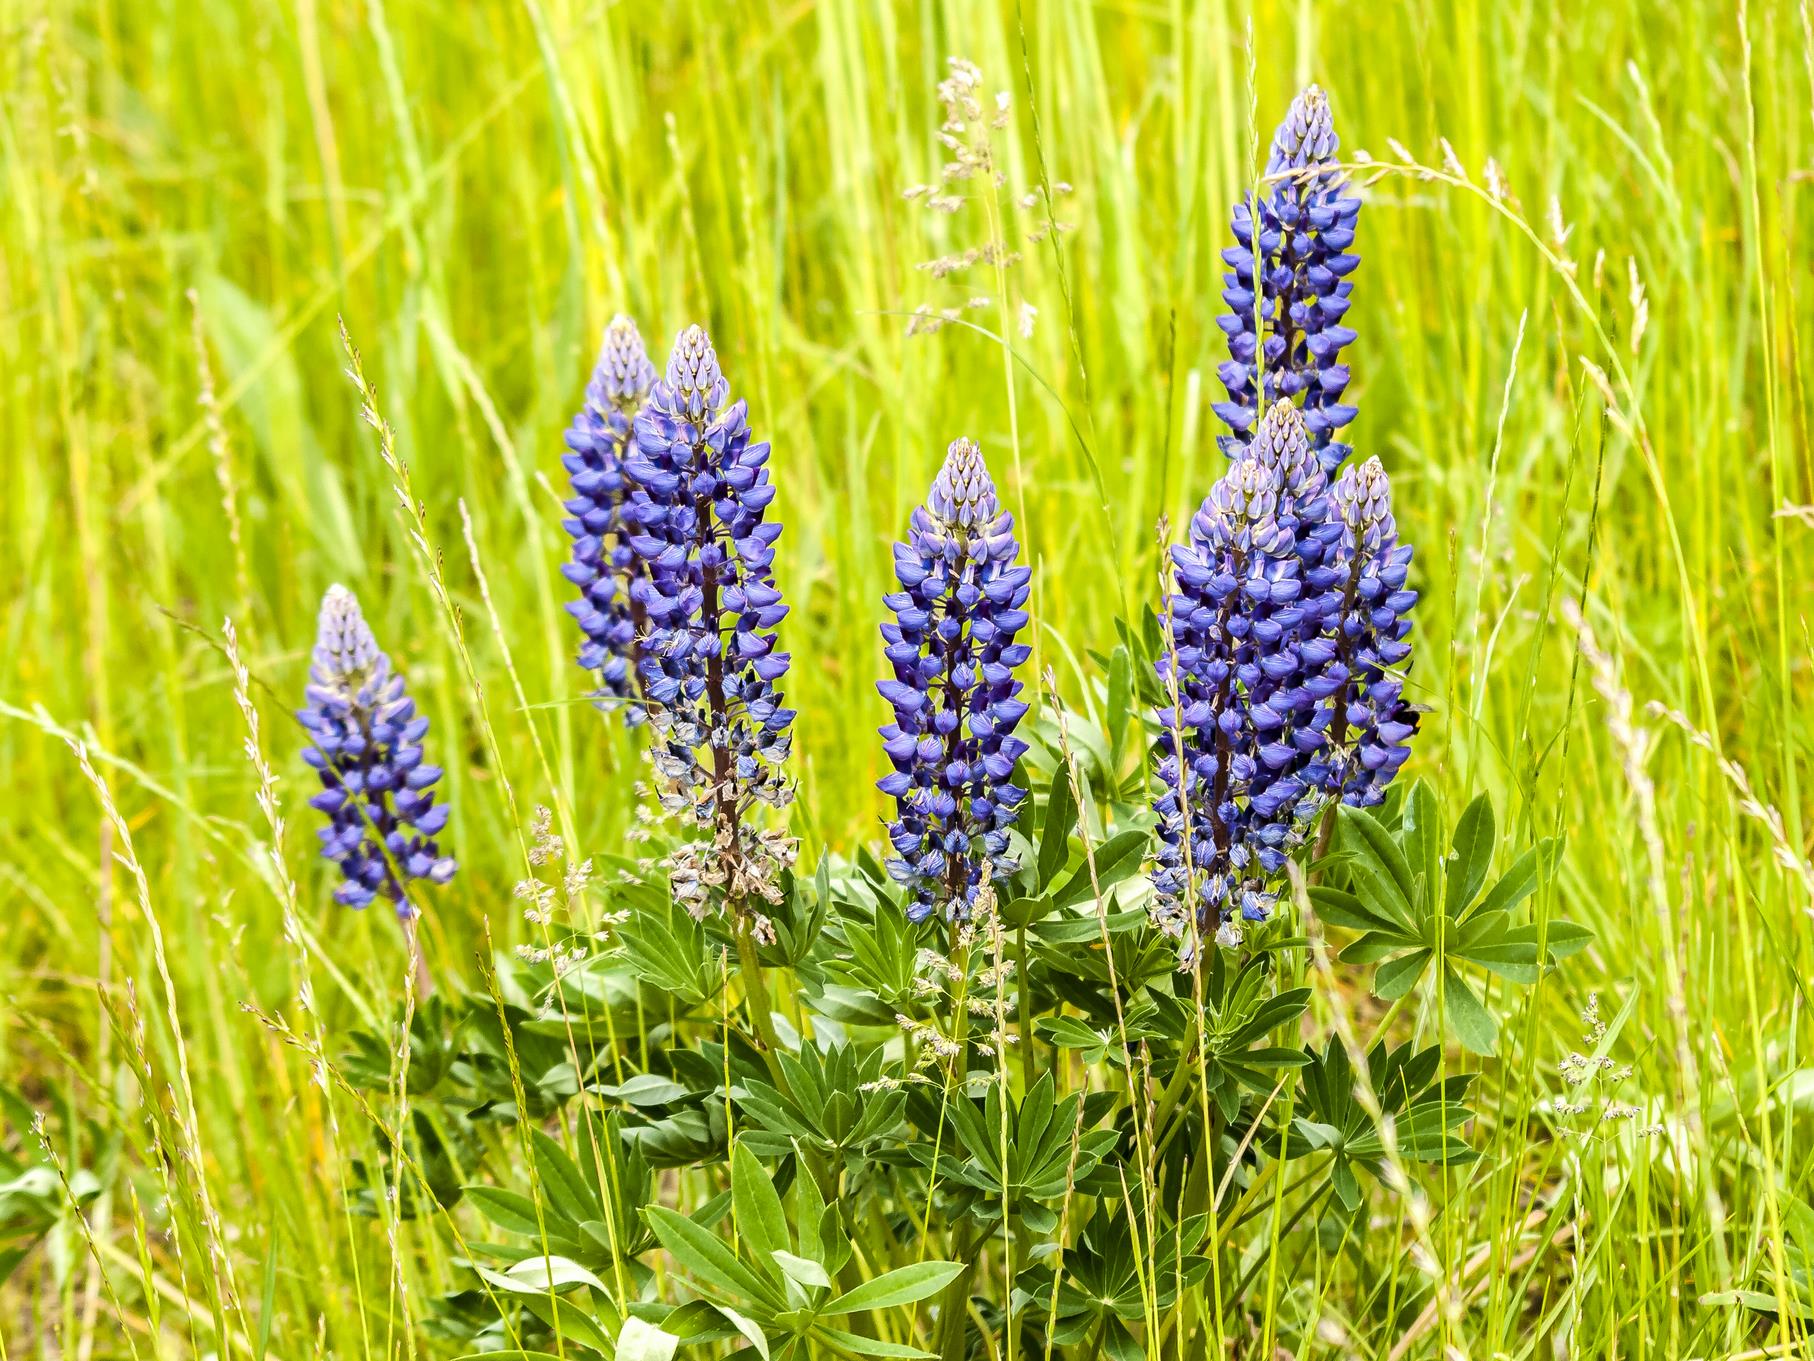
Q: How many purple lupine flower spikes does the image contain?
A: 8